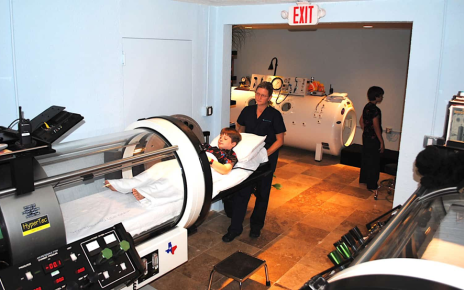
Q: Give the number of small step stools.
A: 1